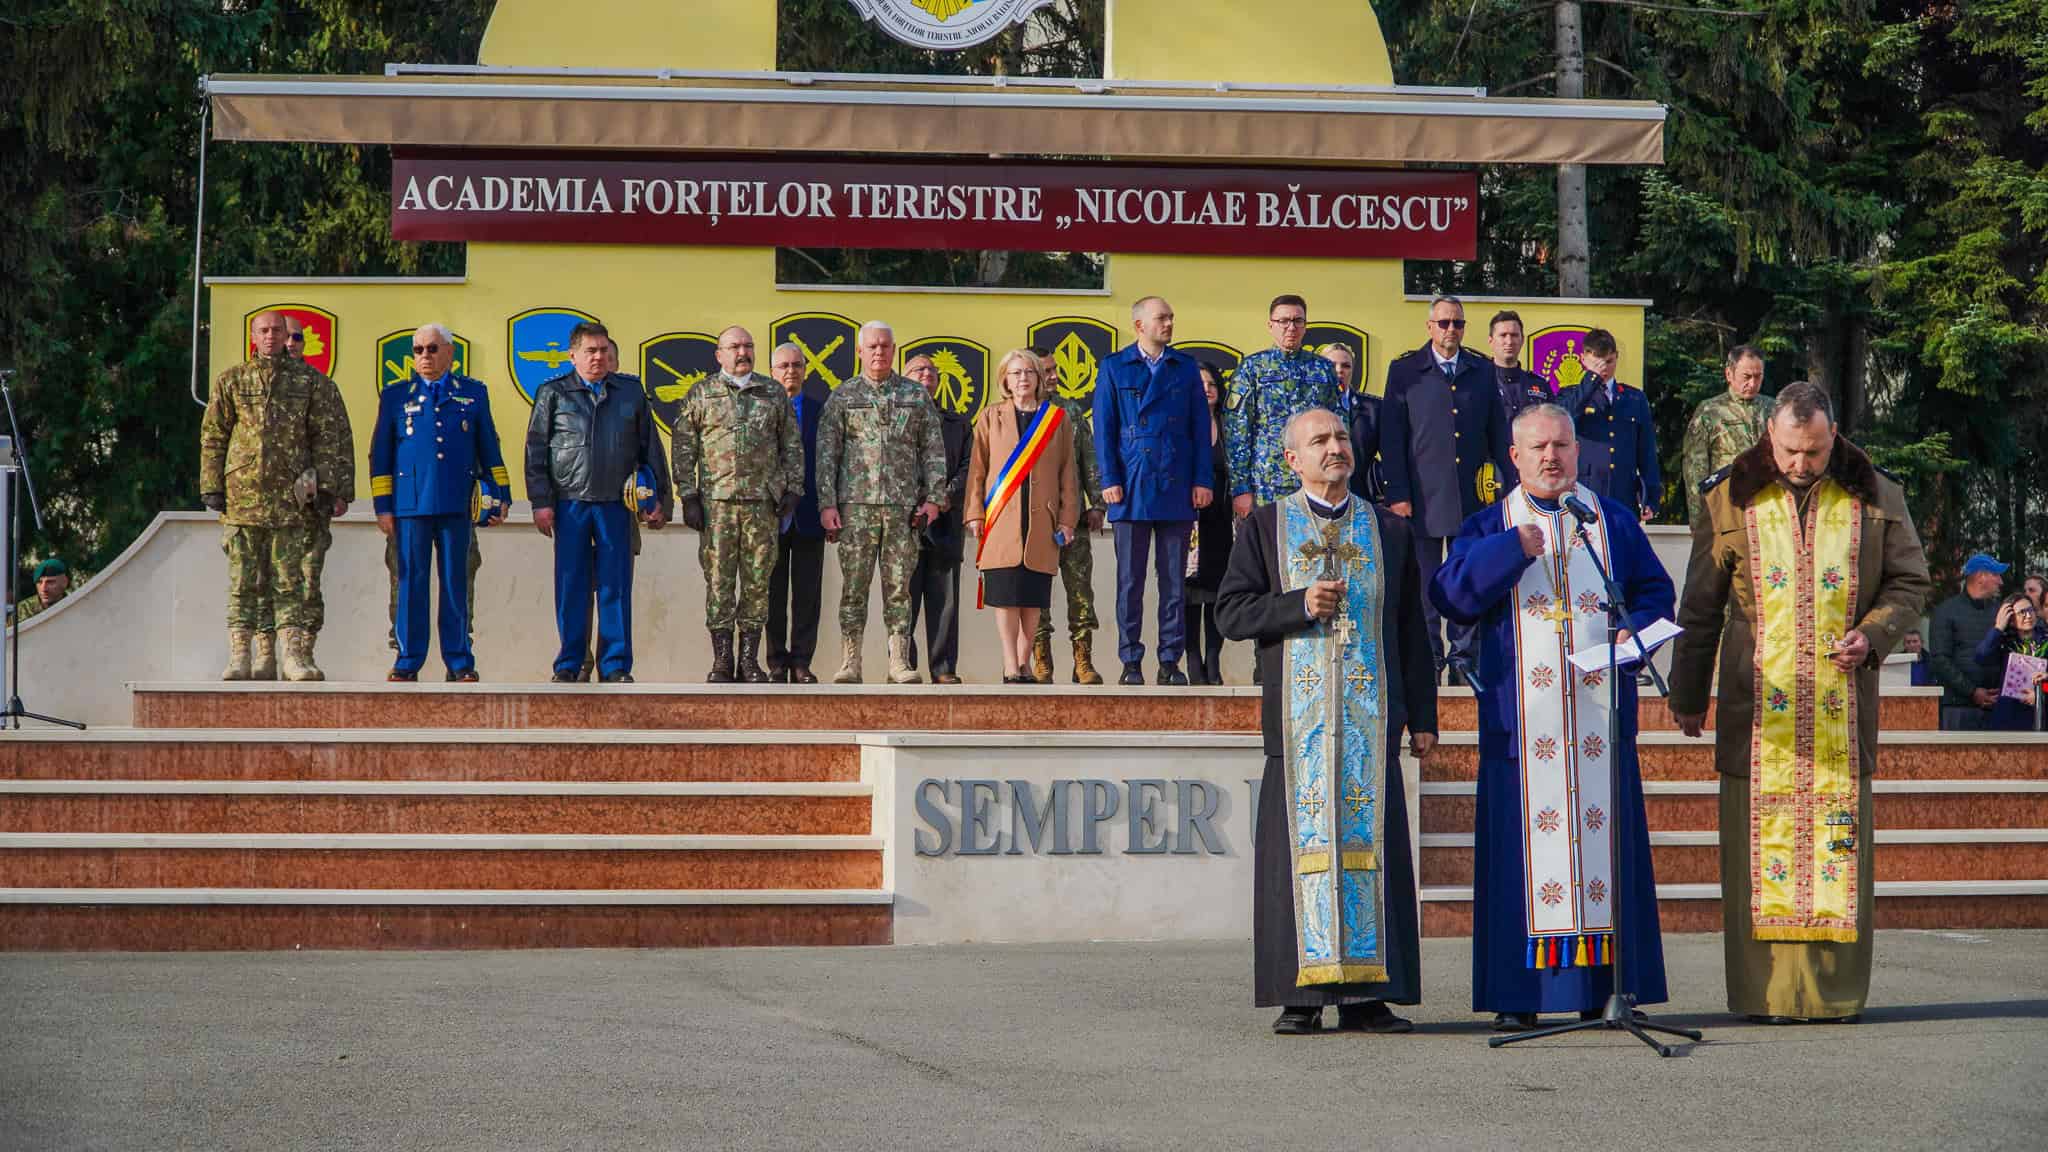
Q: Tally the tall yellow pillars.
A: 2